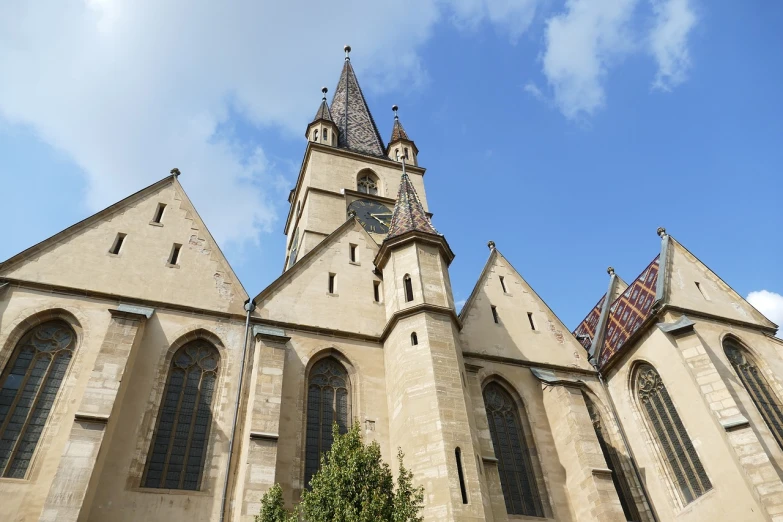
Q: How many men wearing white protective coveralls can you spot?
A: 0